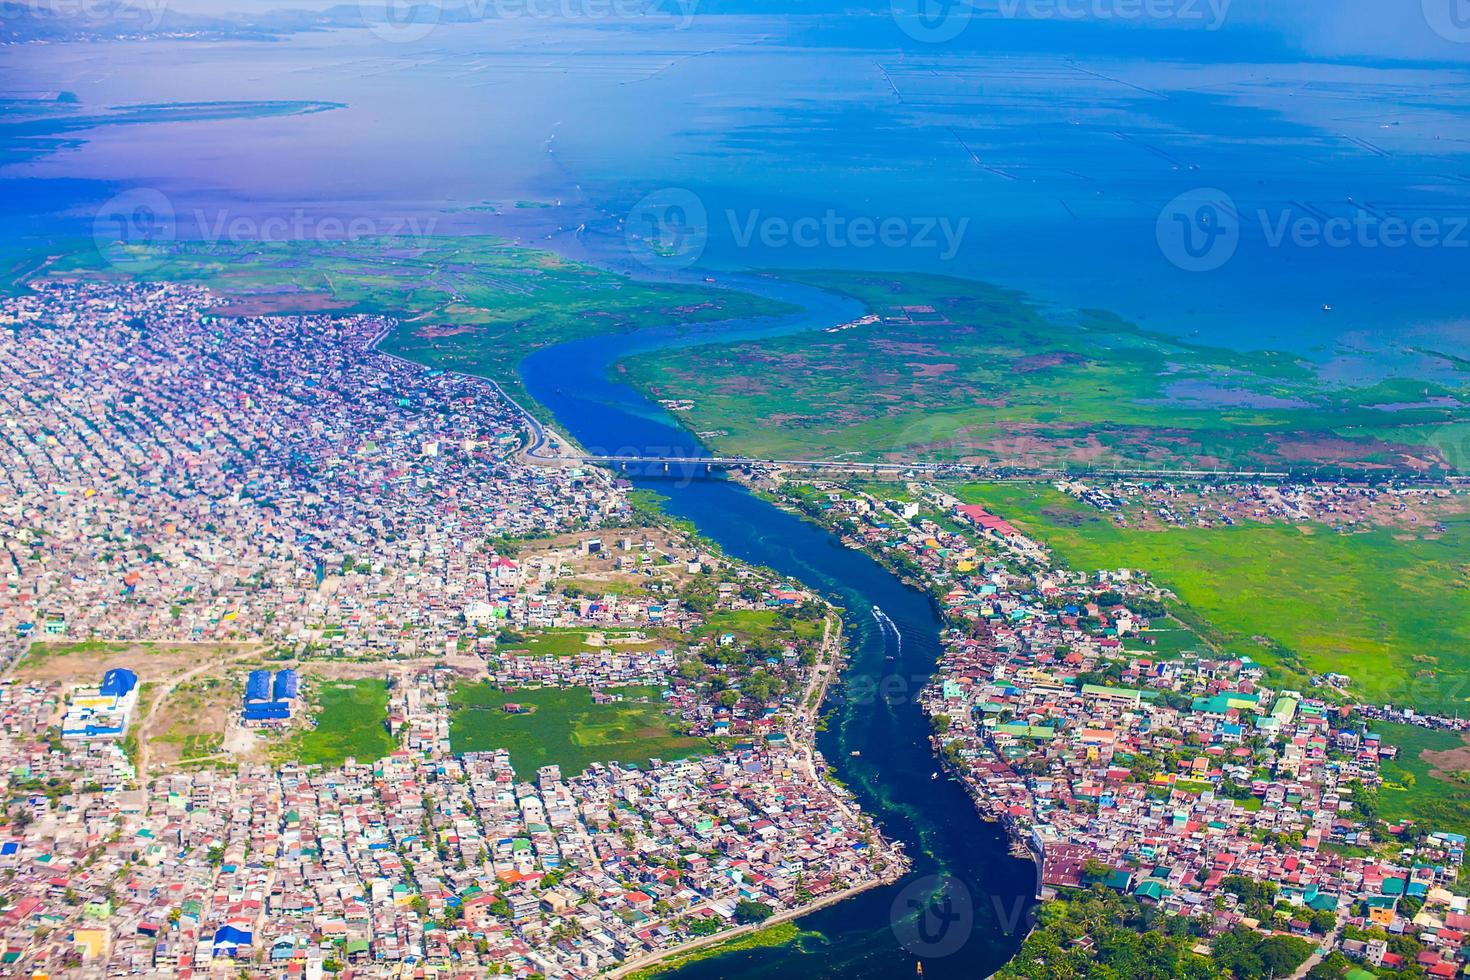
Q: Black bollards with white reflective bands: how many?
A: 0